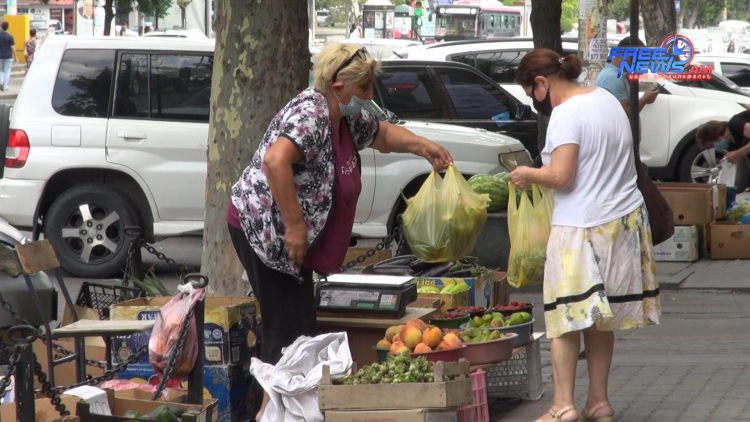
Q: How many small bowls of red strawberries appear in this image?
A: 3